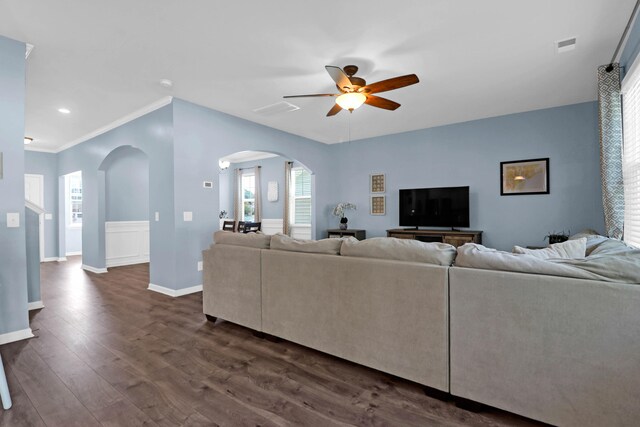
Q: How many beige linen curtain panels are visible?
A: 3